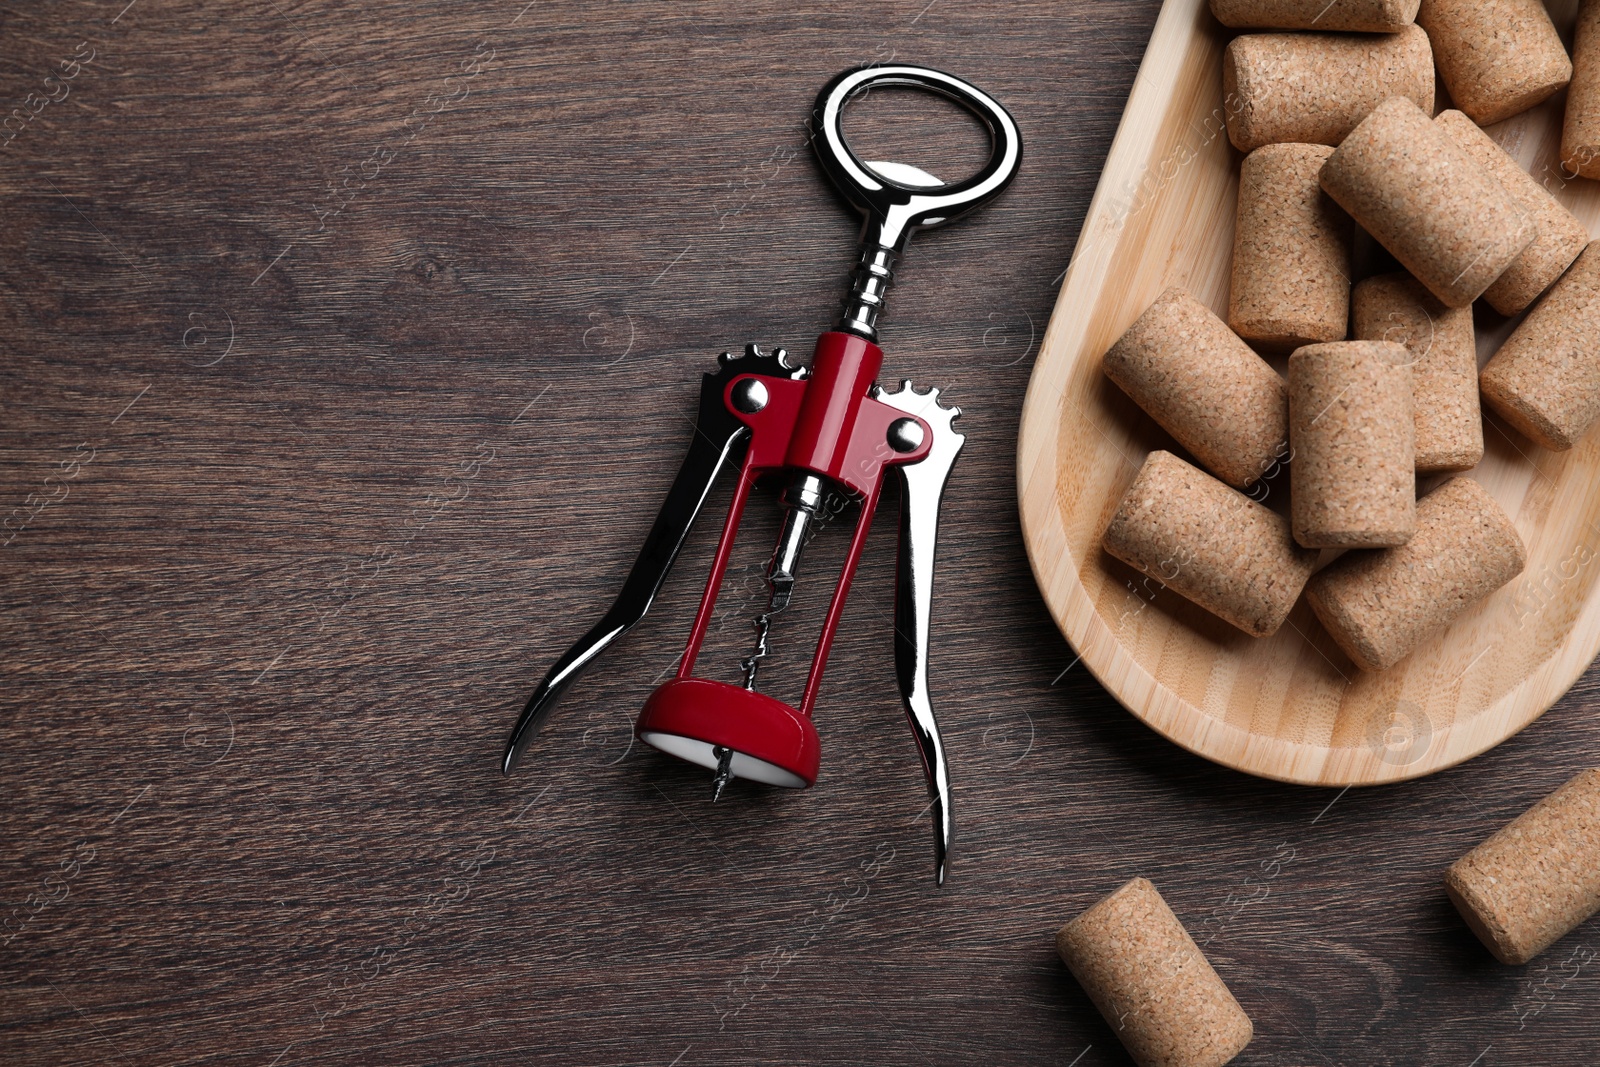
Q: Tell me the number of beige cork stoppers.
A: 15